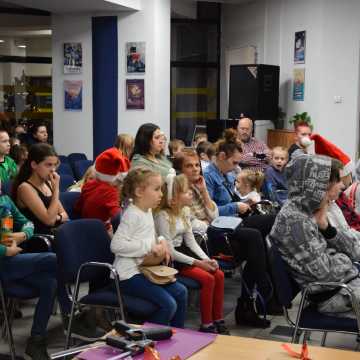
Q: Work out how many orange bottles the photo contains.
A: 1